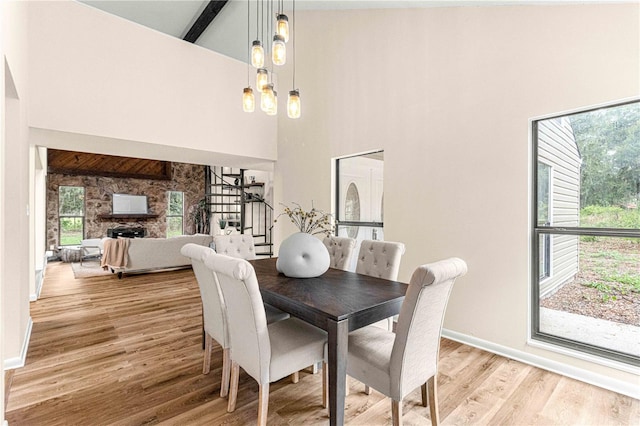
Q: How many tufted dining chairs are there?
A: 6